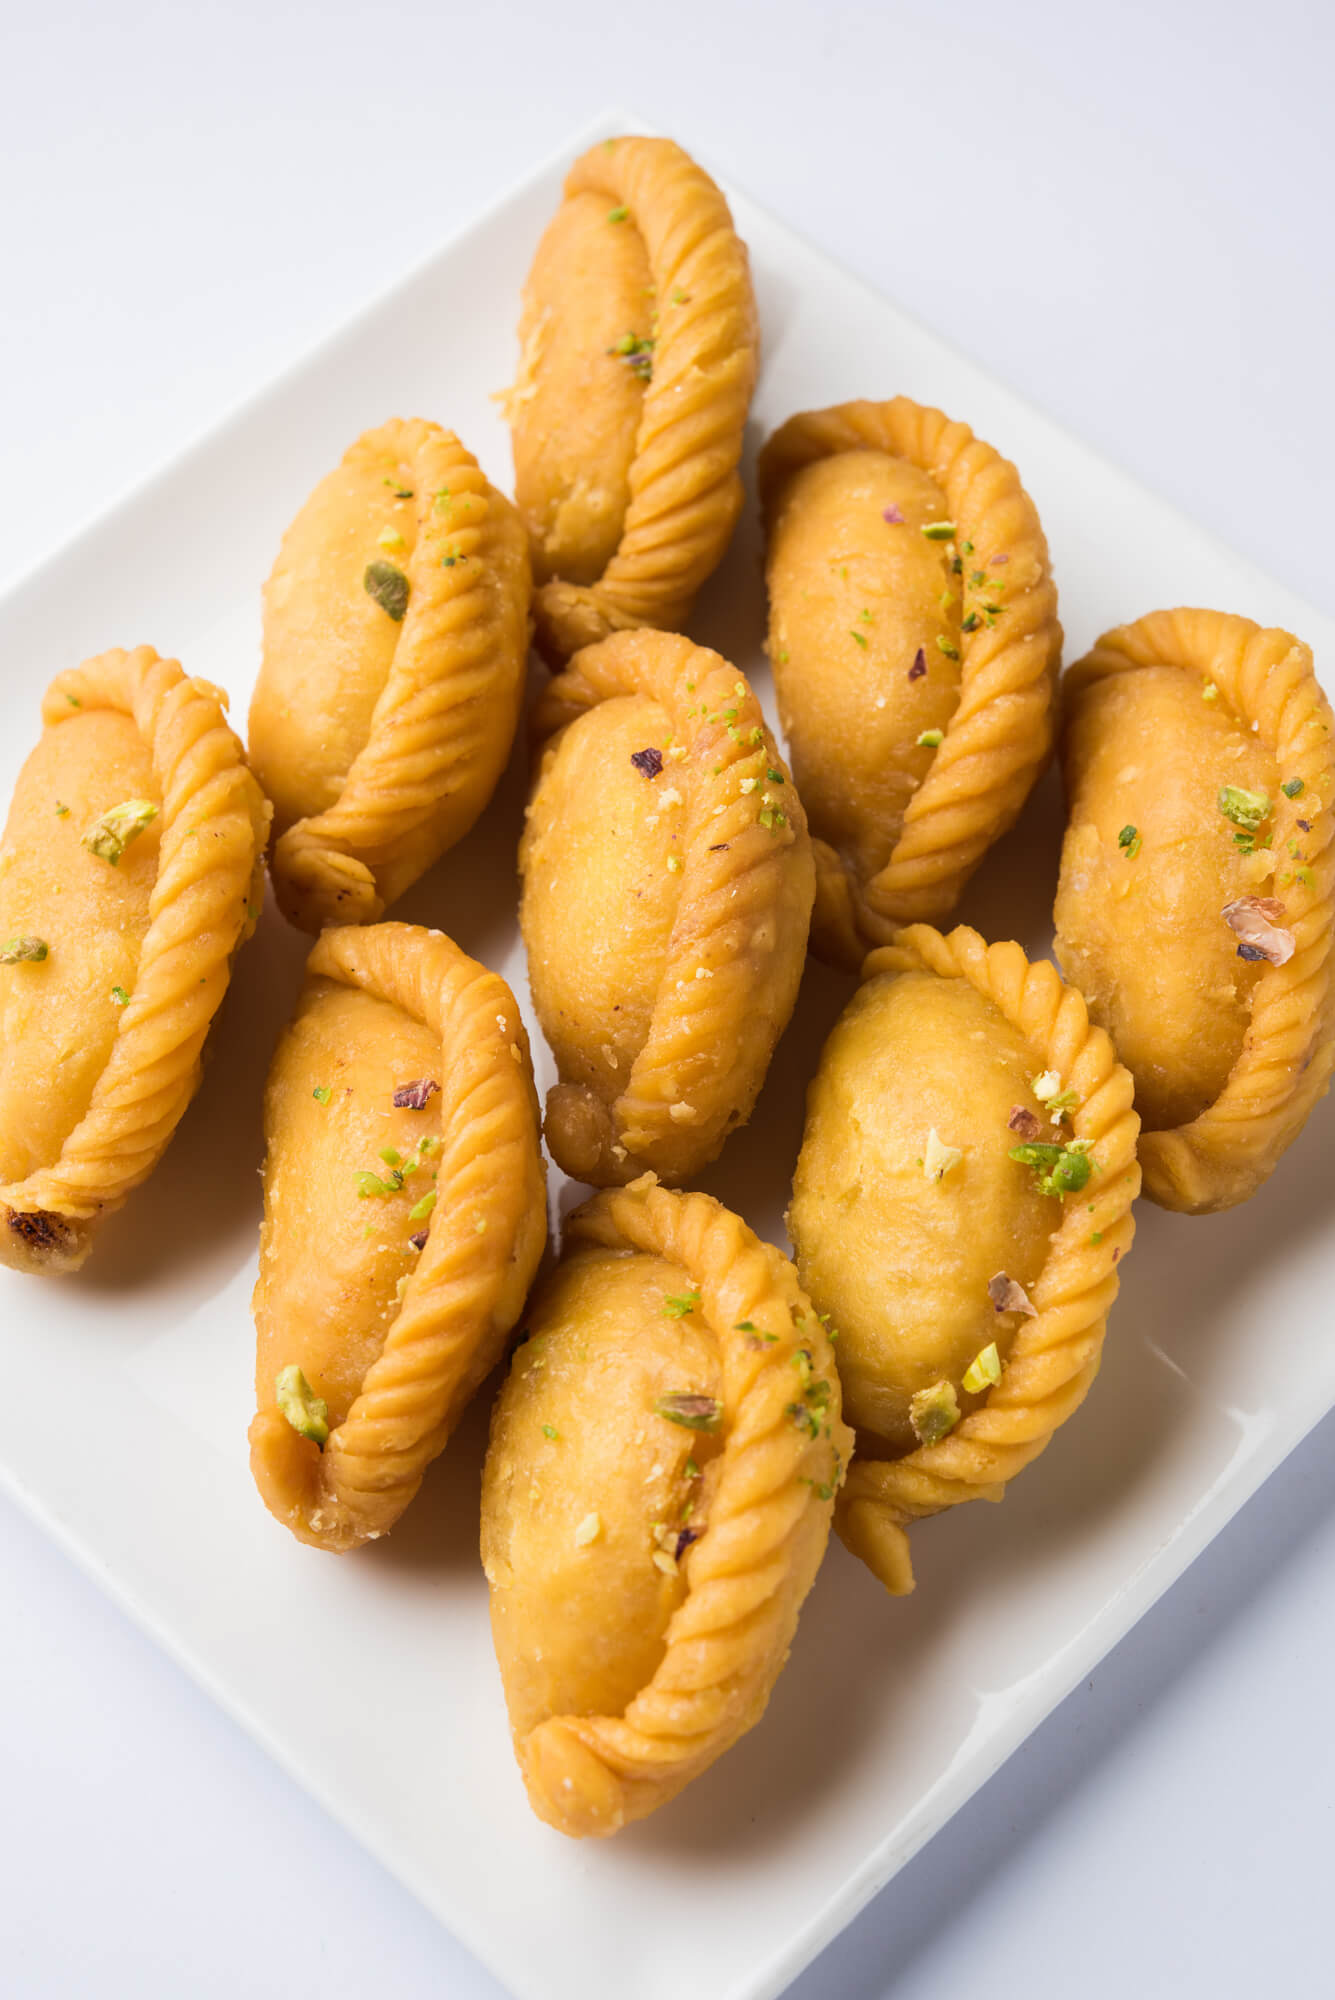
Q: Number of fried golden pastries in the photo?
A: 9